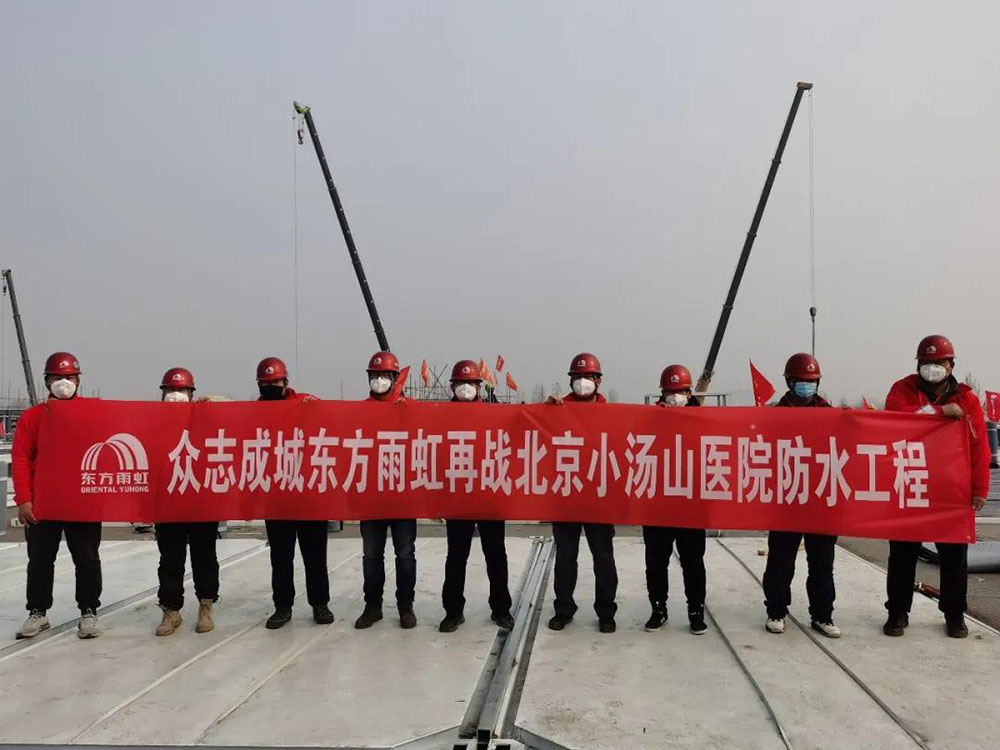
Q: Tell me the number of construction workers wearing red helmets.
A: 9